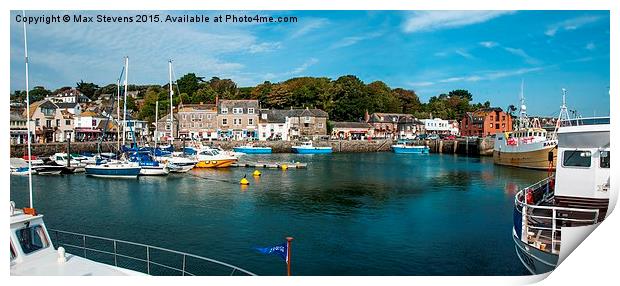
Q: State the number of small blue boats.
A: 3